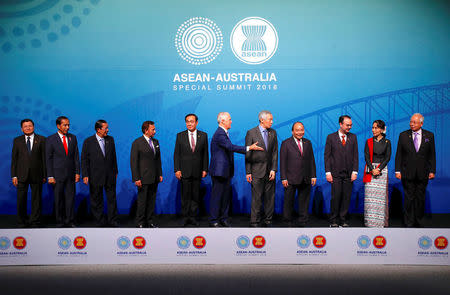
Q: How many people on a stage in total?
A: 11